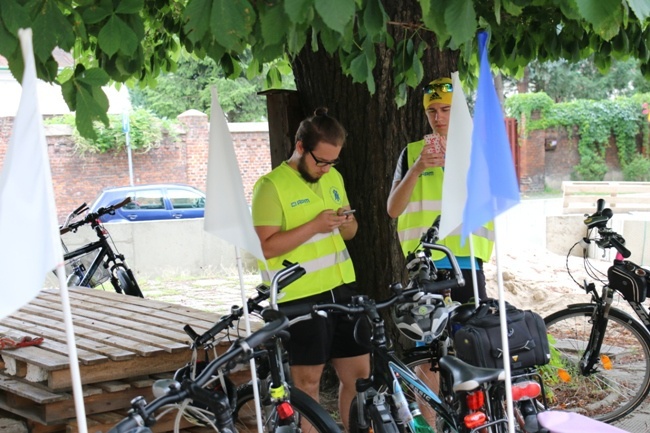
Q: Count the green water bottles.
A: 1